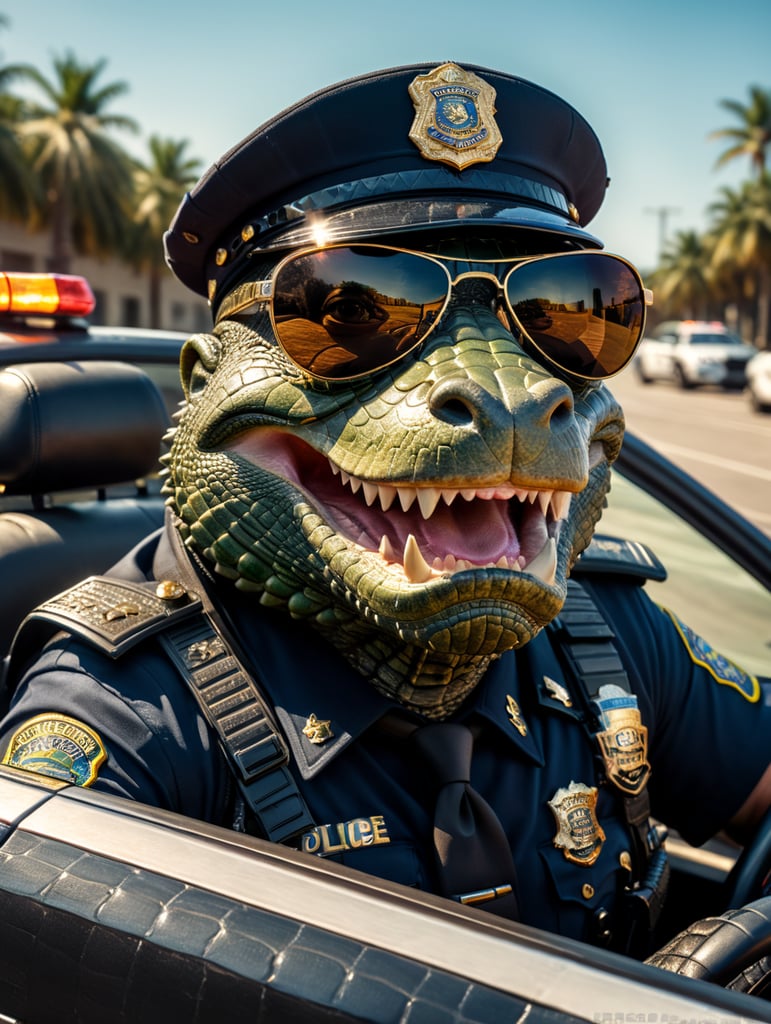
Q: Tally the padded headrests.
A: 1